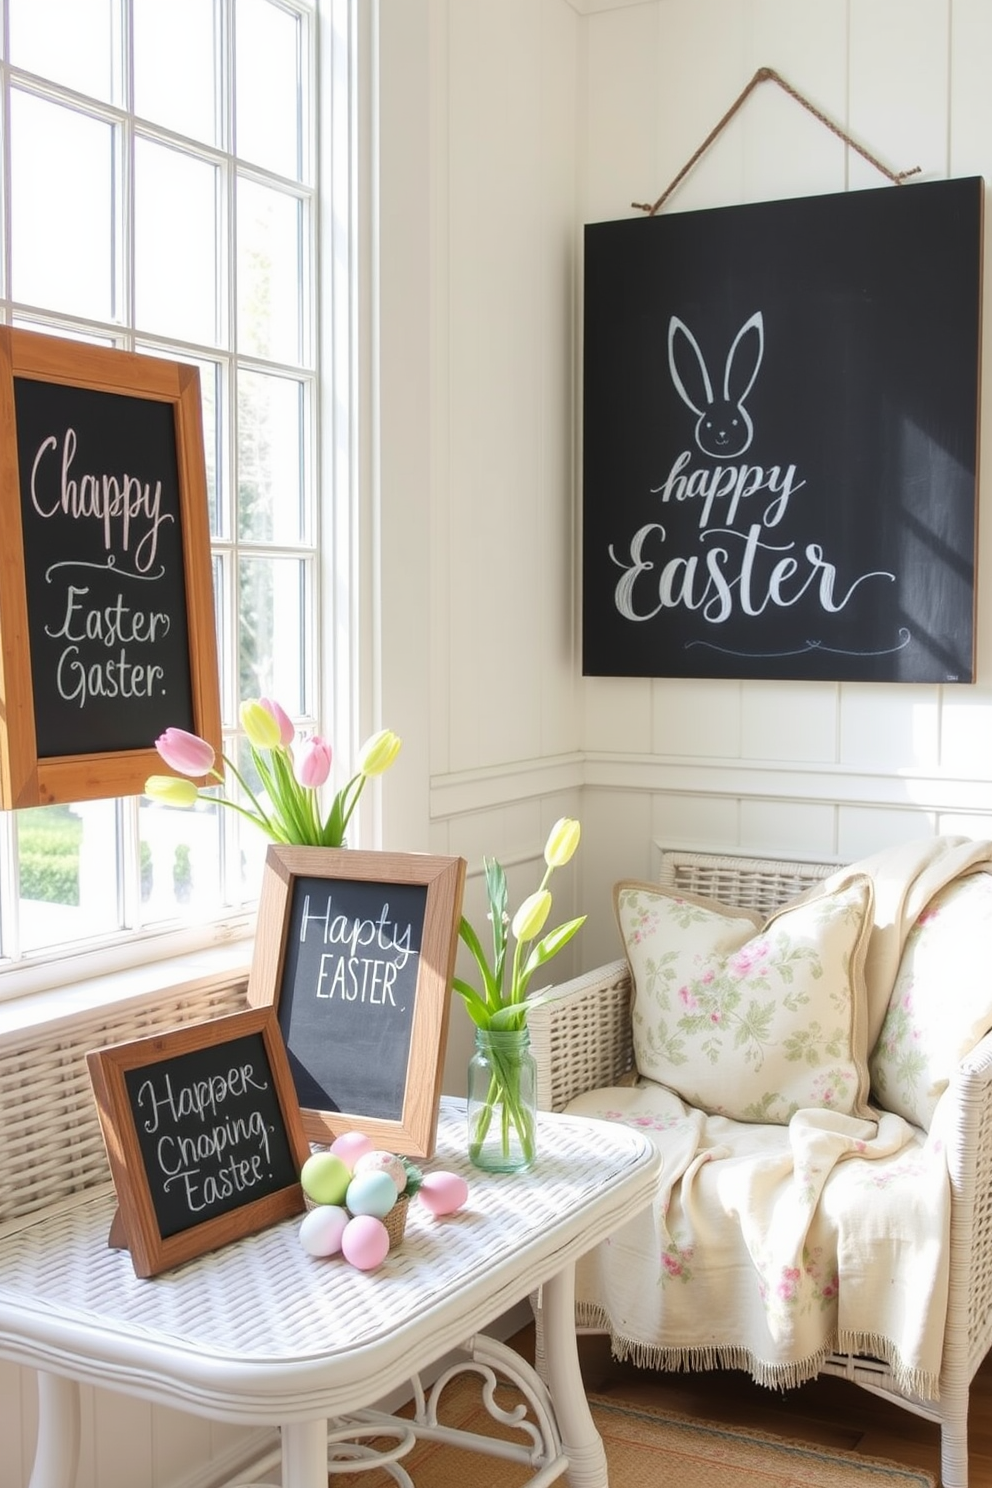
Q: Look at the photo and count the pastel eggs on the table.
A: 7